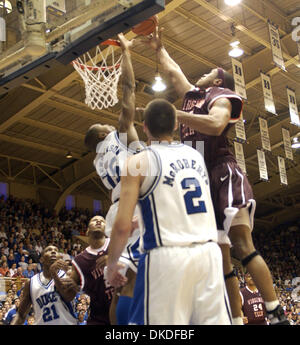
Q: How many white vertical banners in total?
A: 10